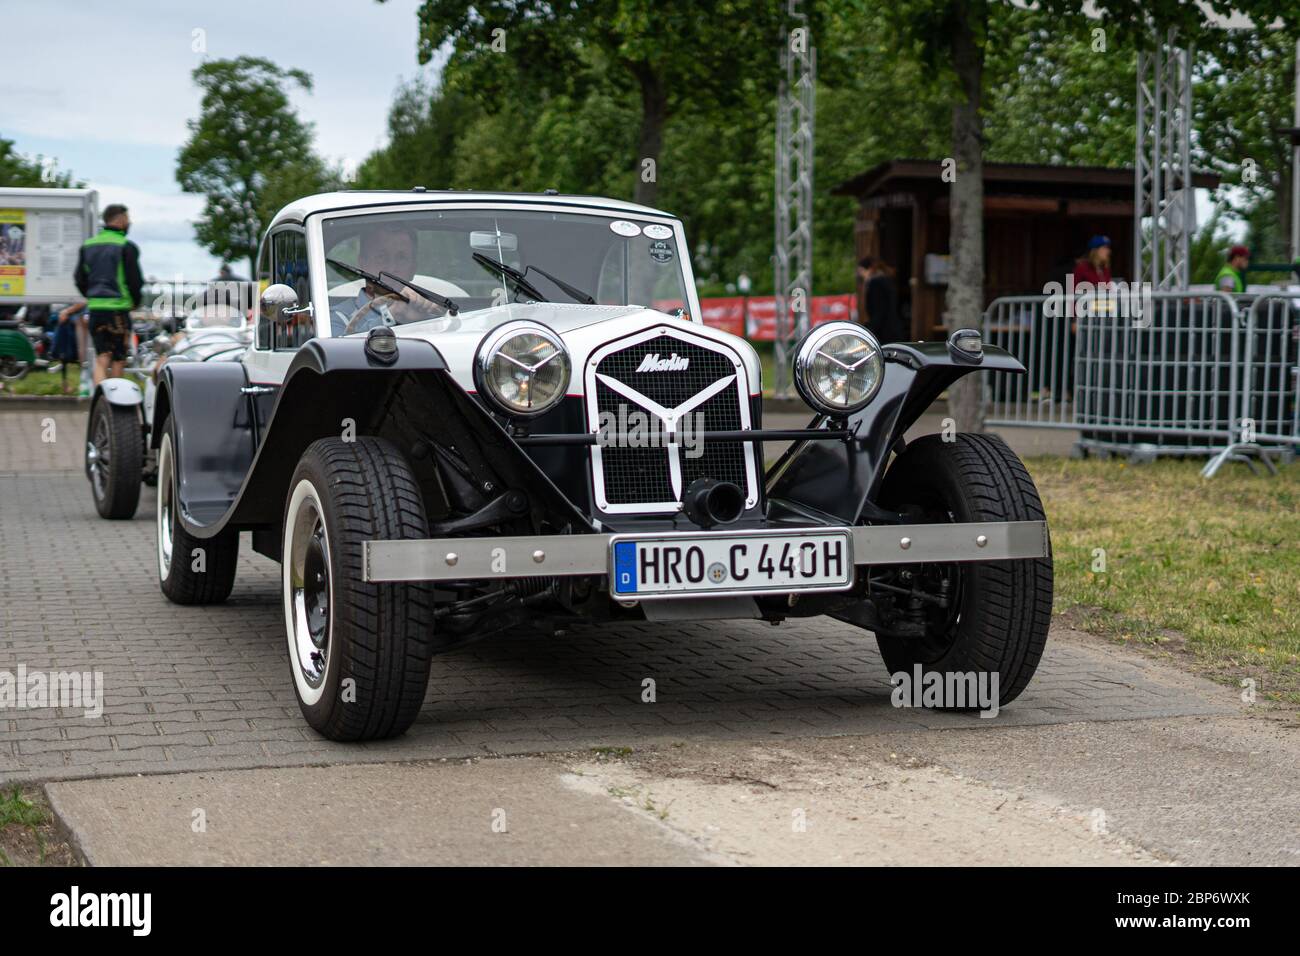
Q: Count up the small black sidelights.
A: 2